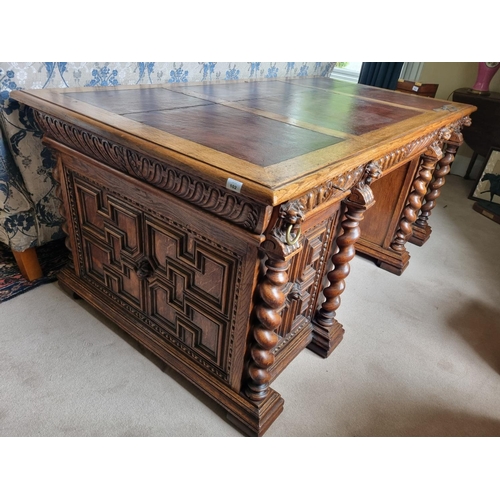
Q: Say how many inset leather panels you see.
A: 3